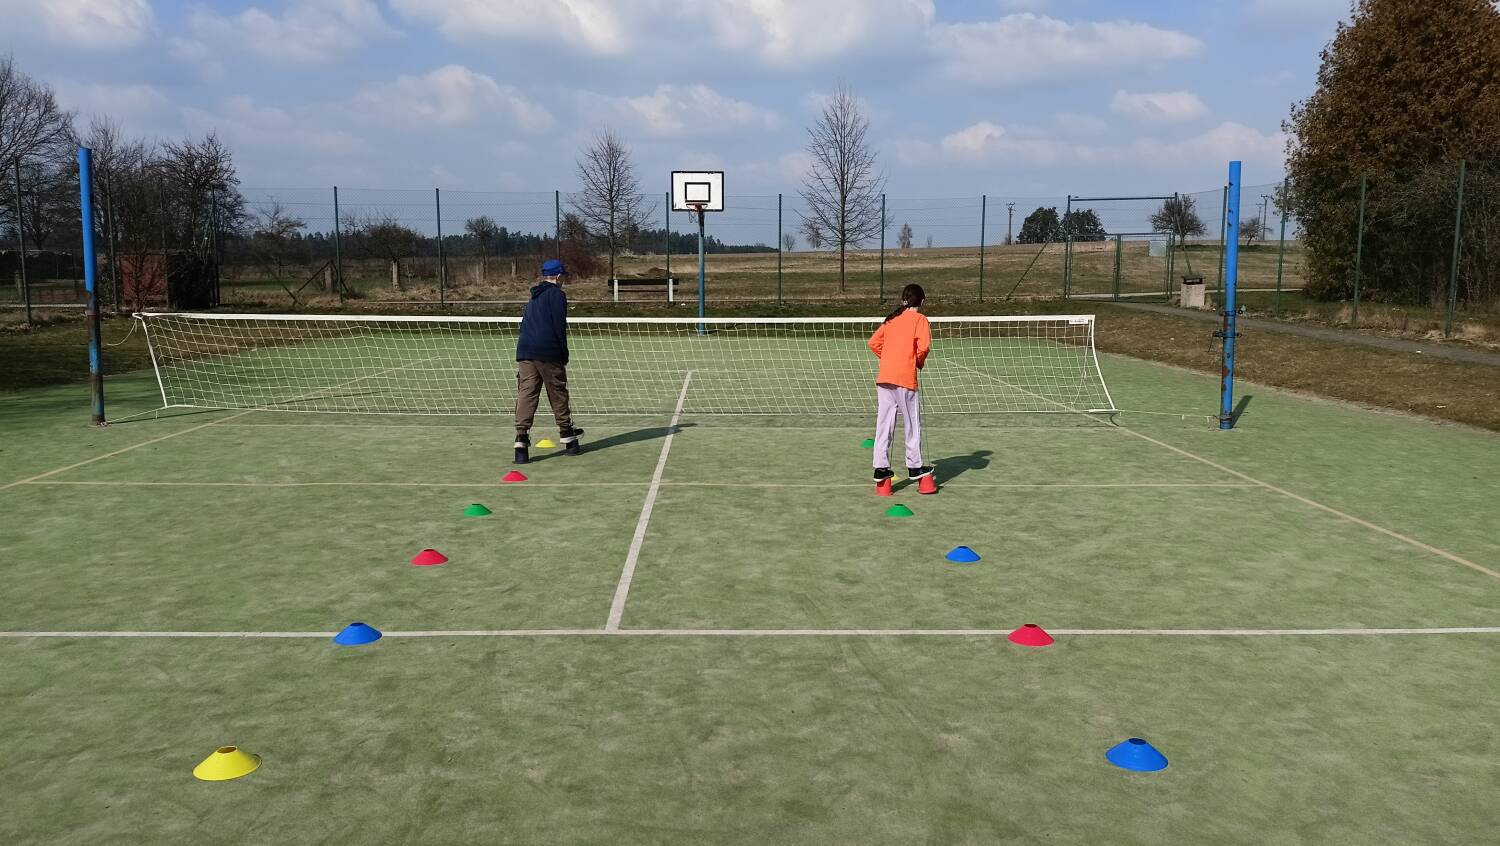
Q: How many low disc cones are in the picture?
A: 12